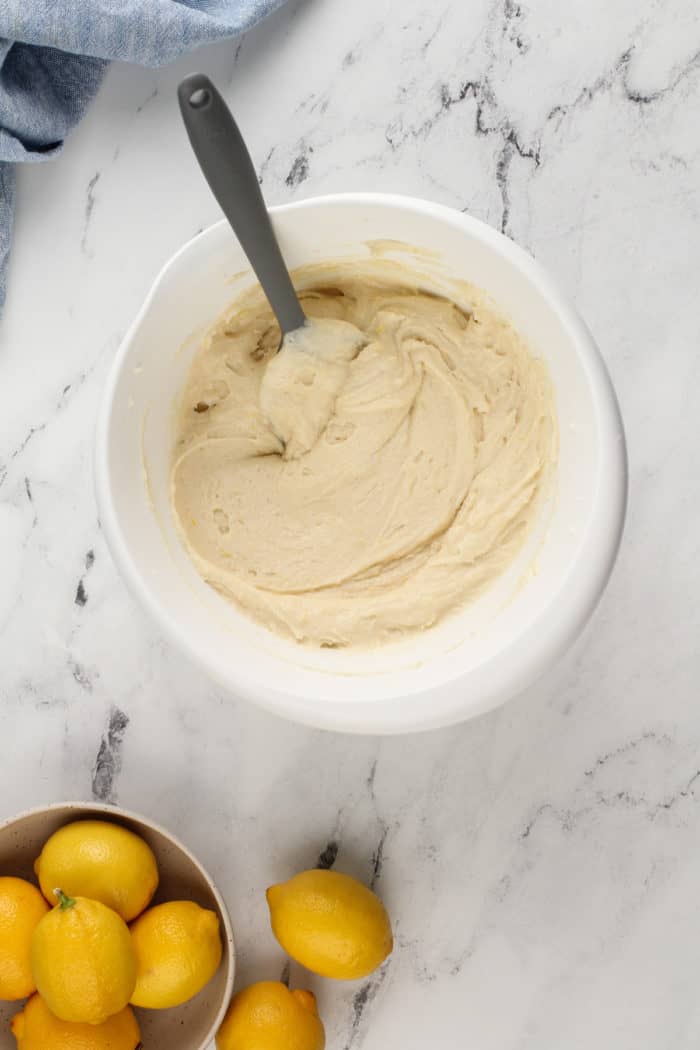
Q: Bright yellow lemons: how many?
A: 7